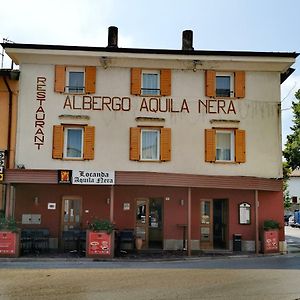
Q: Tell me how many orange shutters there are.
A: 12